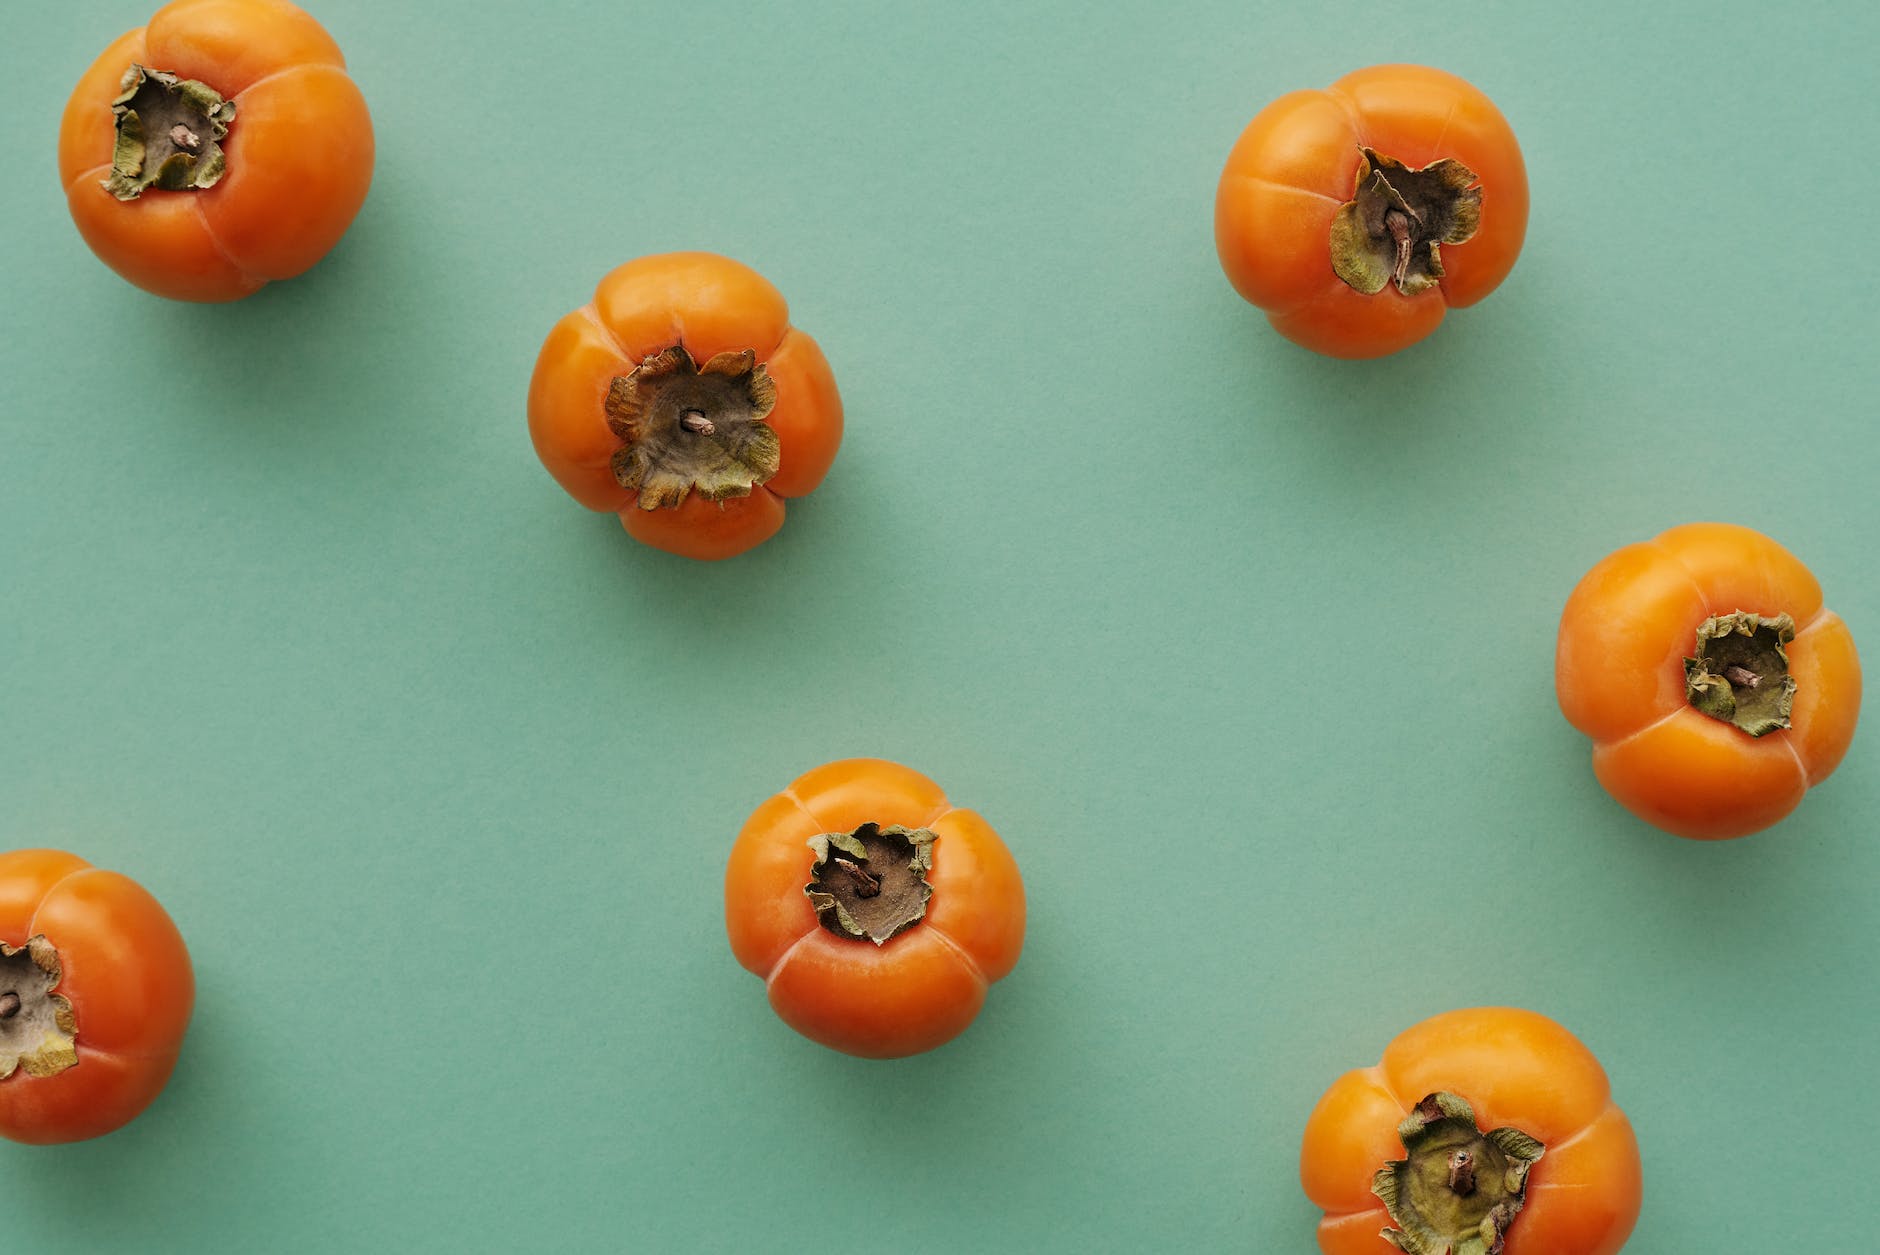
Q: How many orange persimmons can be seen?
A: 7